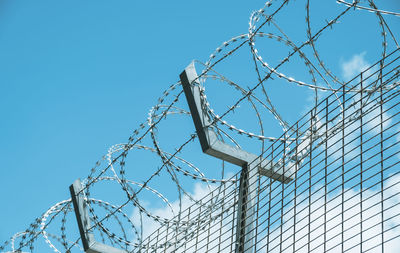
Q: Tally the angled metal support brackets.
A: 2